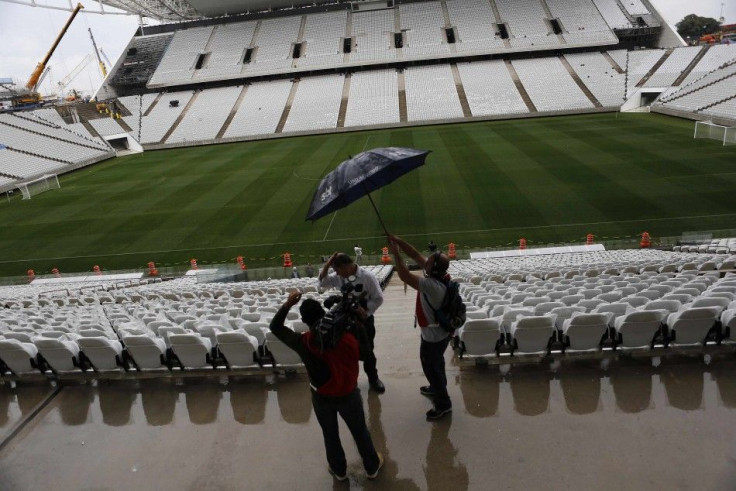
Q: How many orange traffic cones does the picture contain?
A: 12